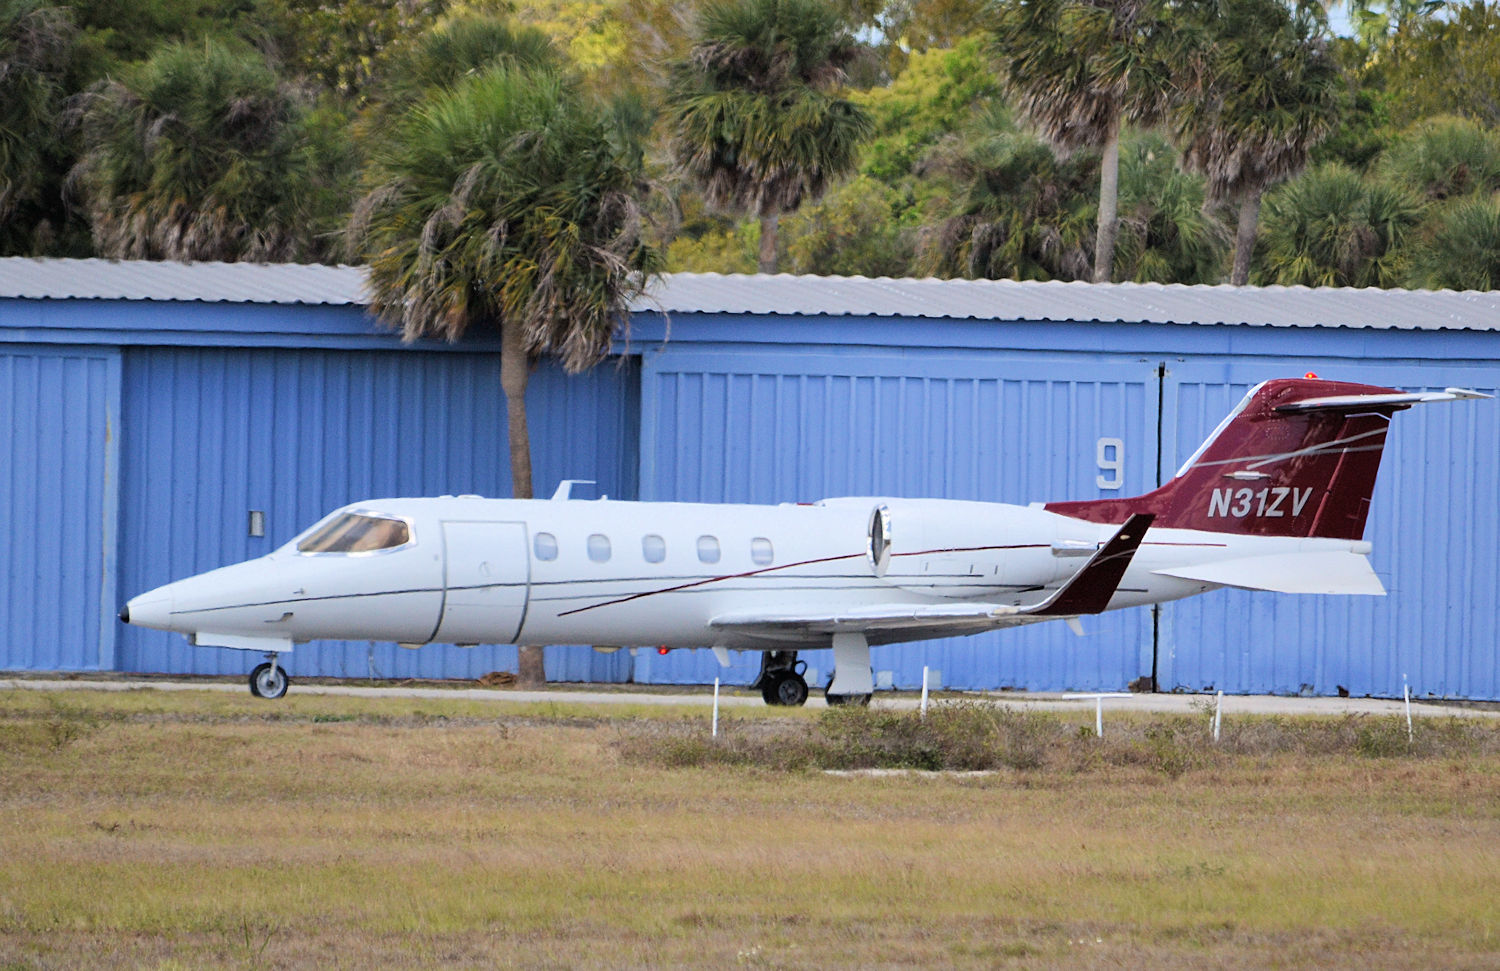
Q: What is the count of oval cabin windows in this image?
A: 5